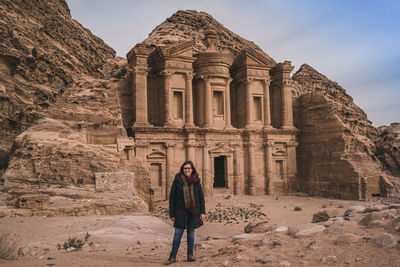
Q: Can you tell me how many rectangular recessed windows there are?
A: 5